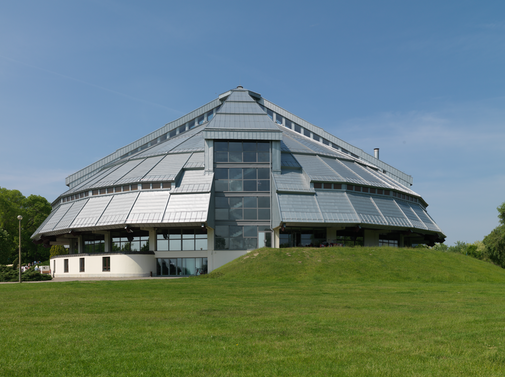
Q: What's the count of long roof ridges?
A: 2